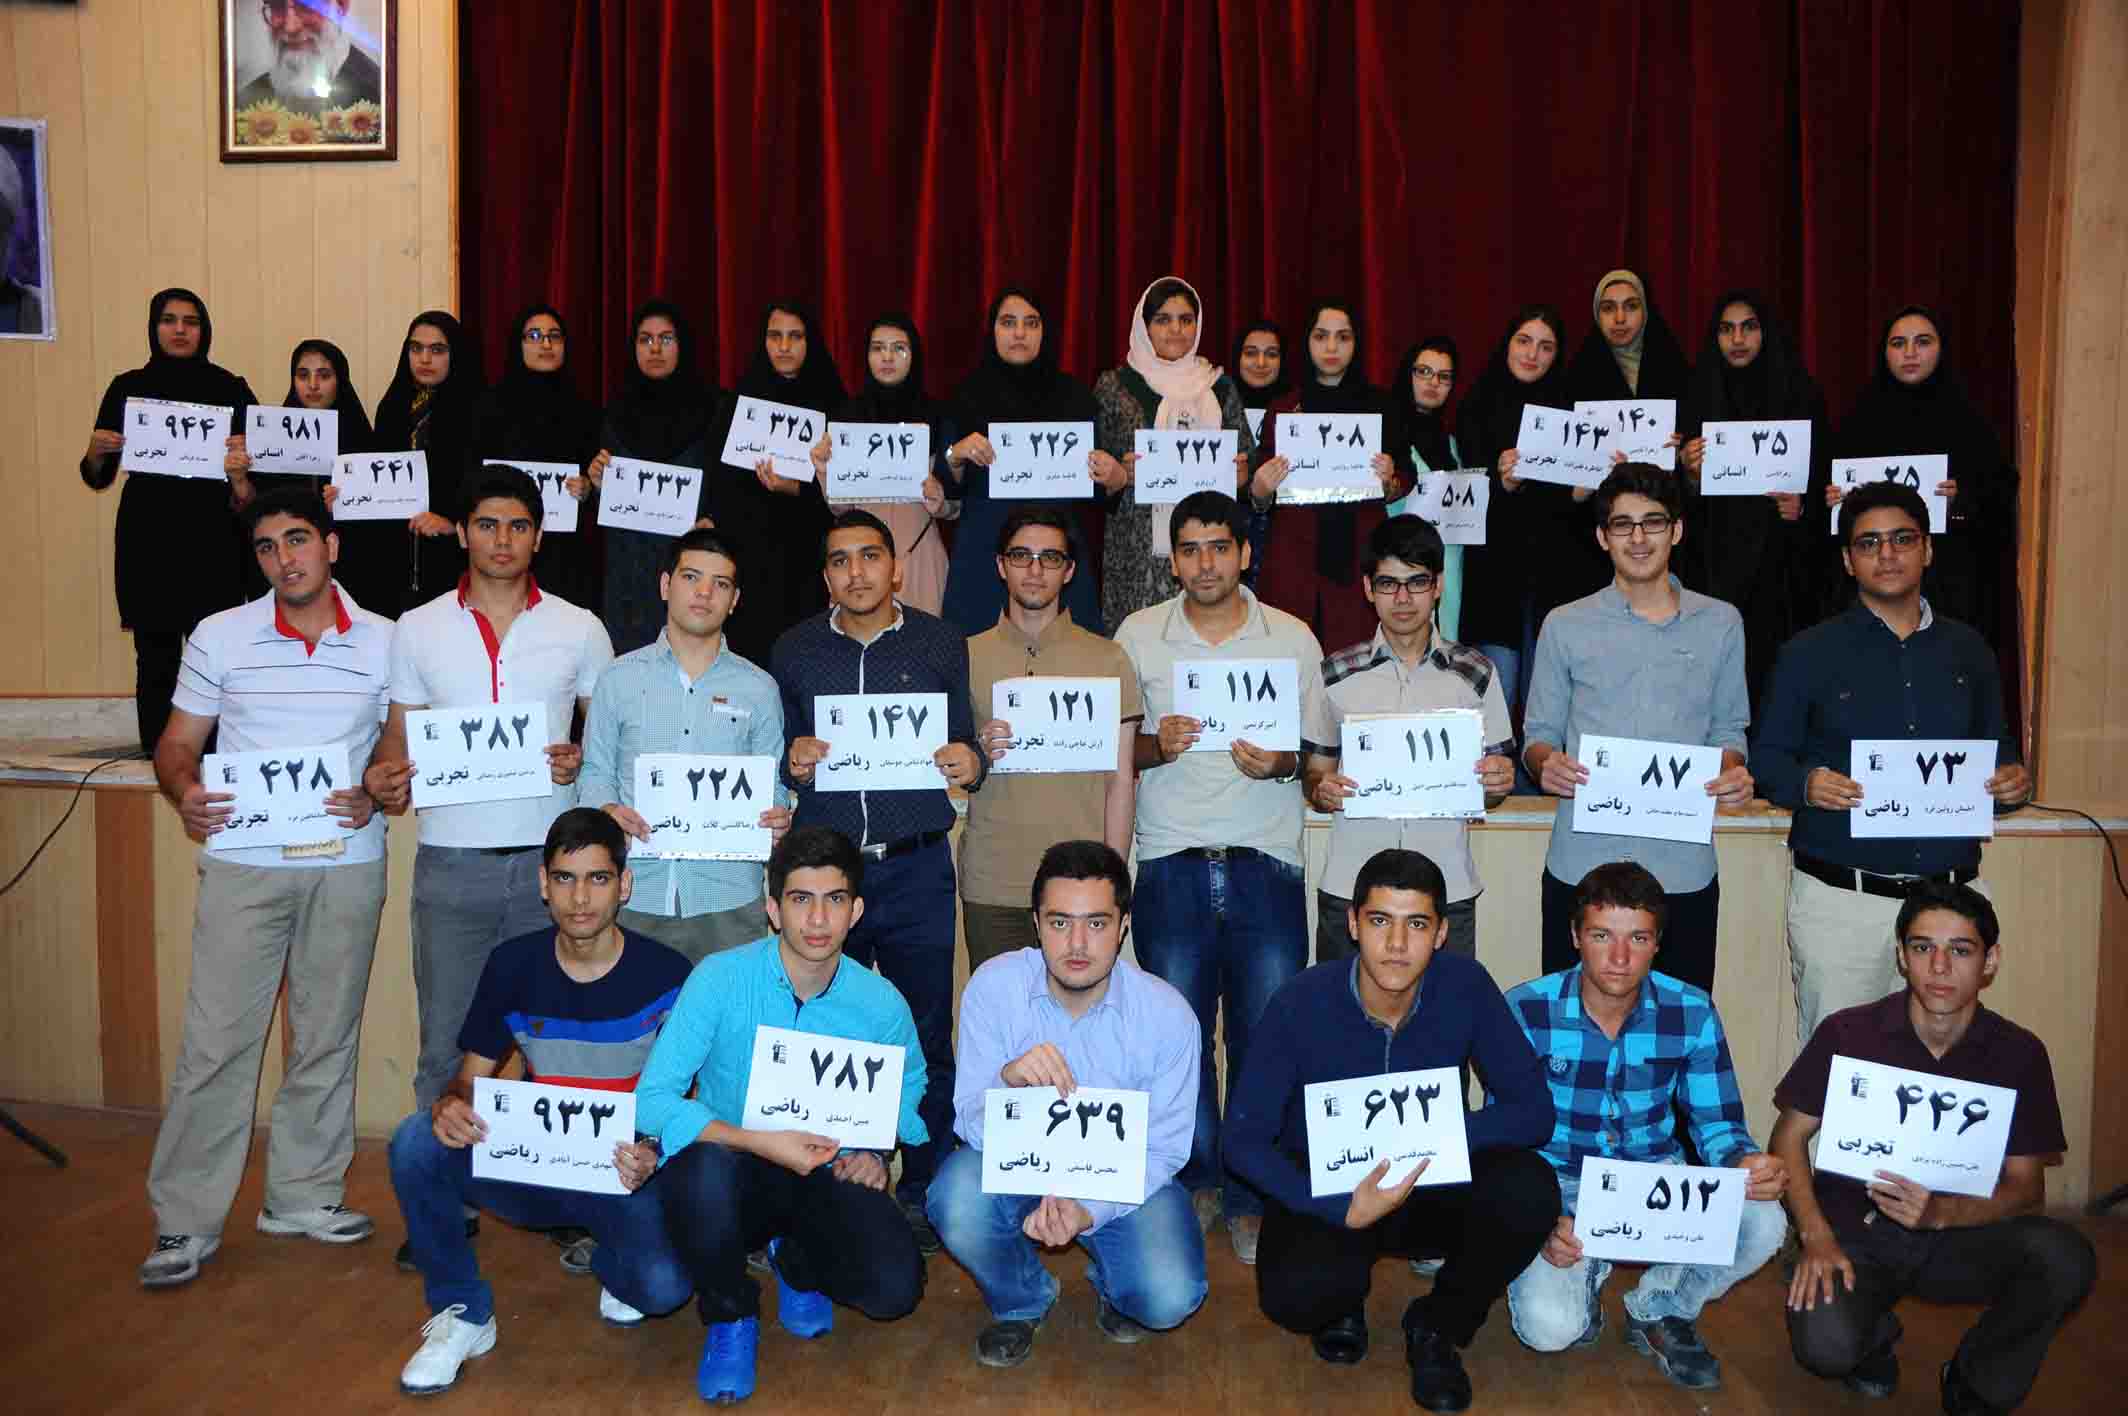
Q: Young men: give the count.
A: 15